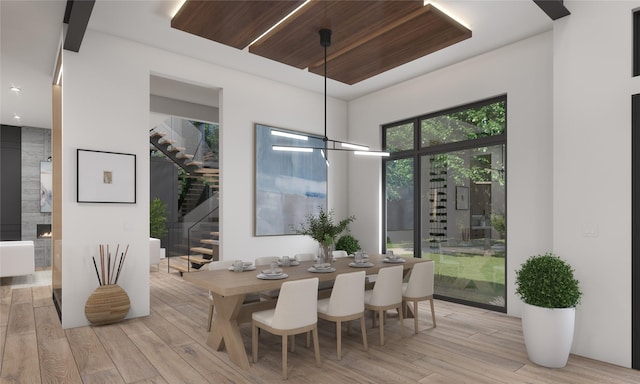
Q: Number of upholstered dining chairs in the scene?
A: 8